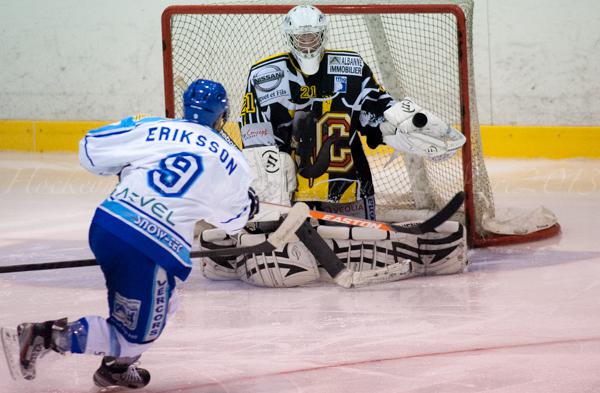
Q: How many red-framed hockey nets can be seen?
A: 1